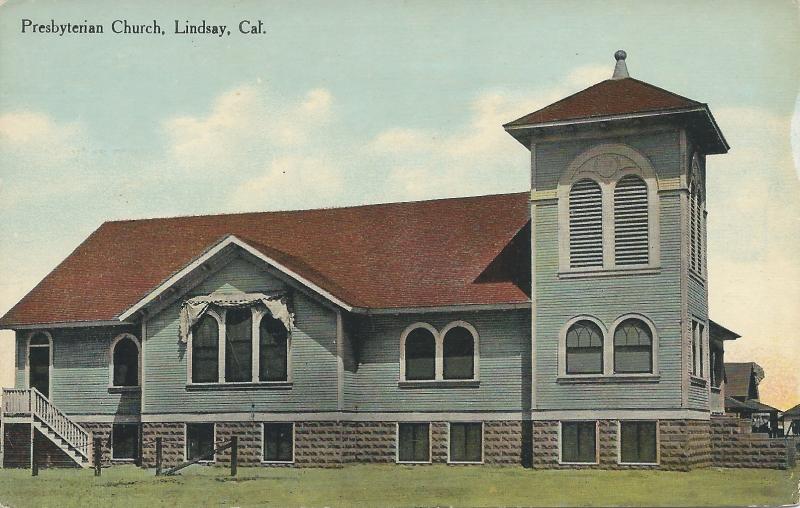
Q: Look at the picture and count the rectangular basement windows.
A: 7